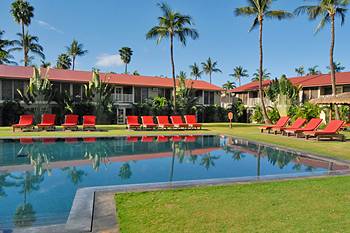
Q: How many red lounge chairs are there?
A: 13